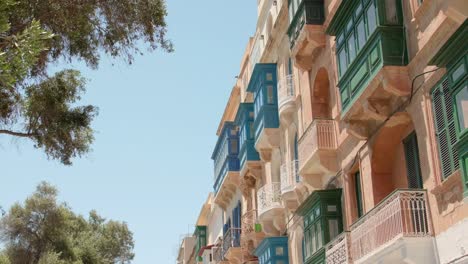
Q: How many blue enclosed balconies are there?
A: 4